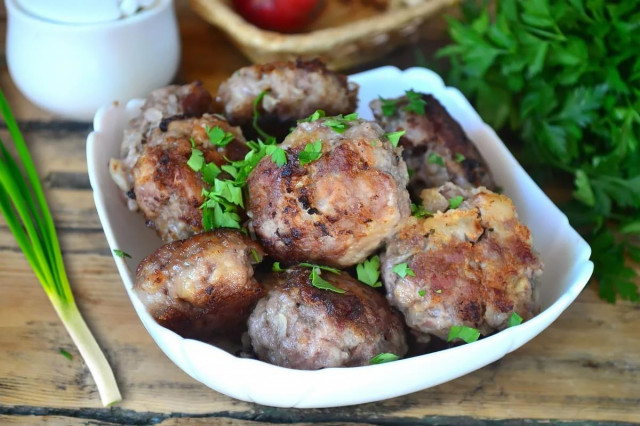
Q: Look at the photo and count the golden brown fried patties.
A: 8